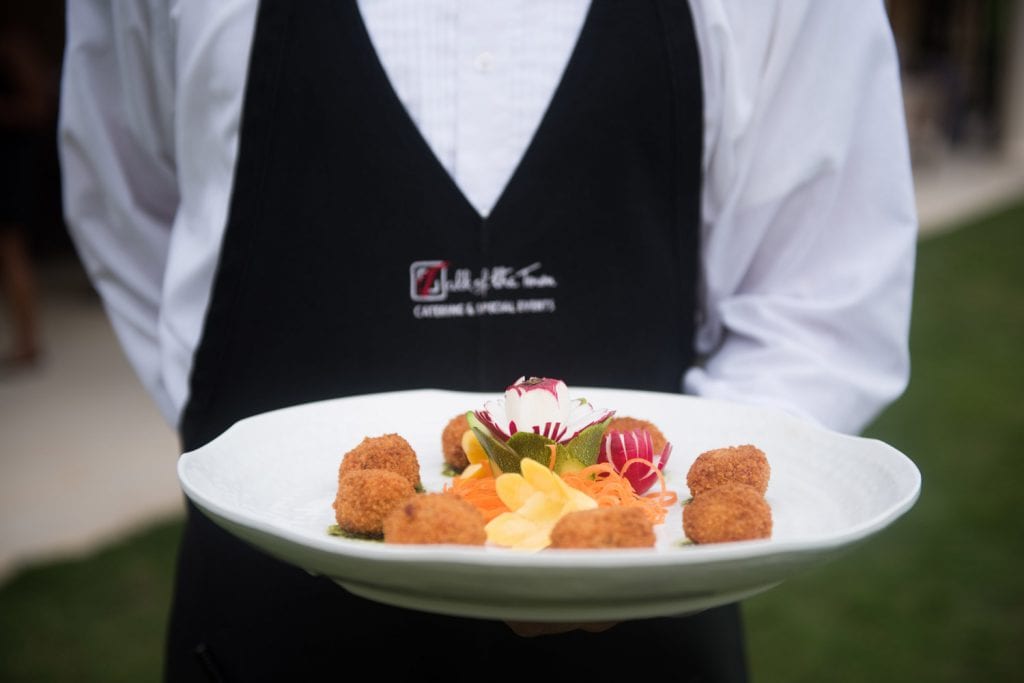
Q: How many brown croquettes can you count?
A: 8